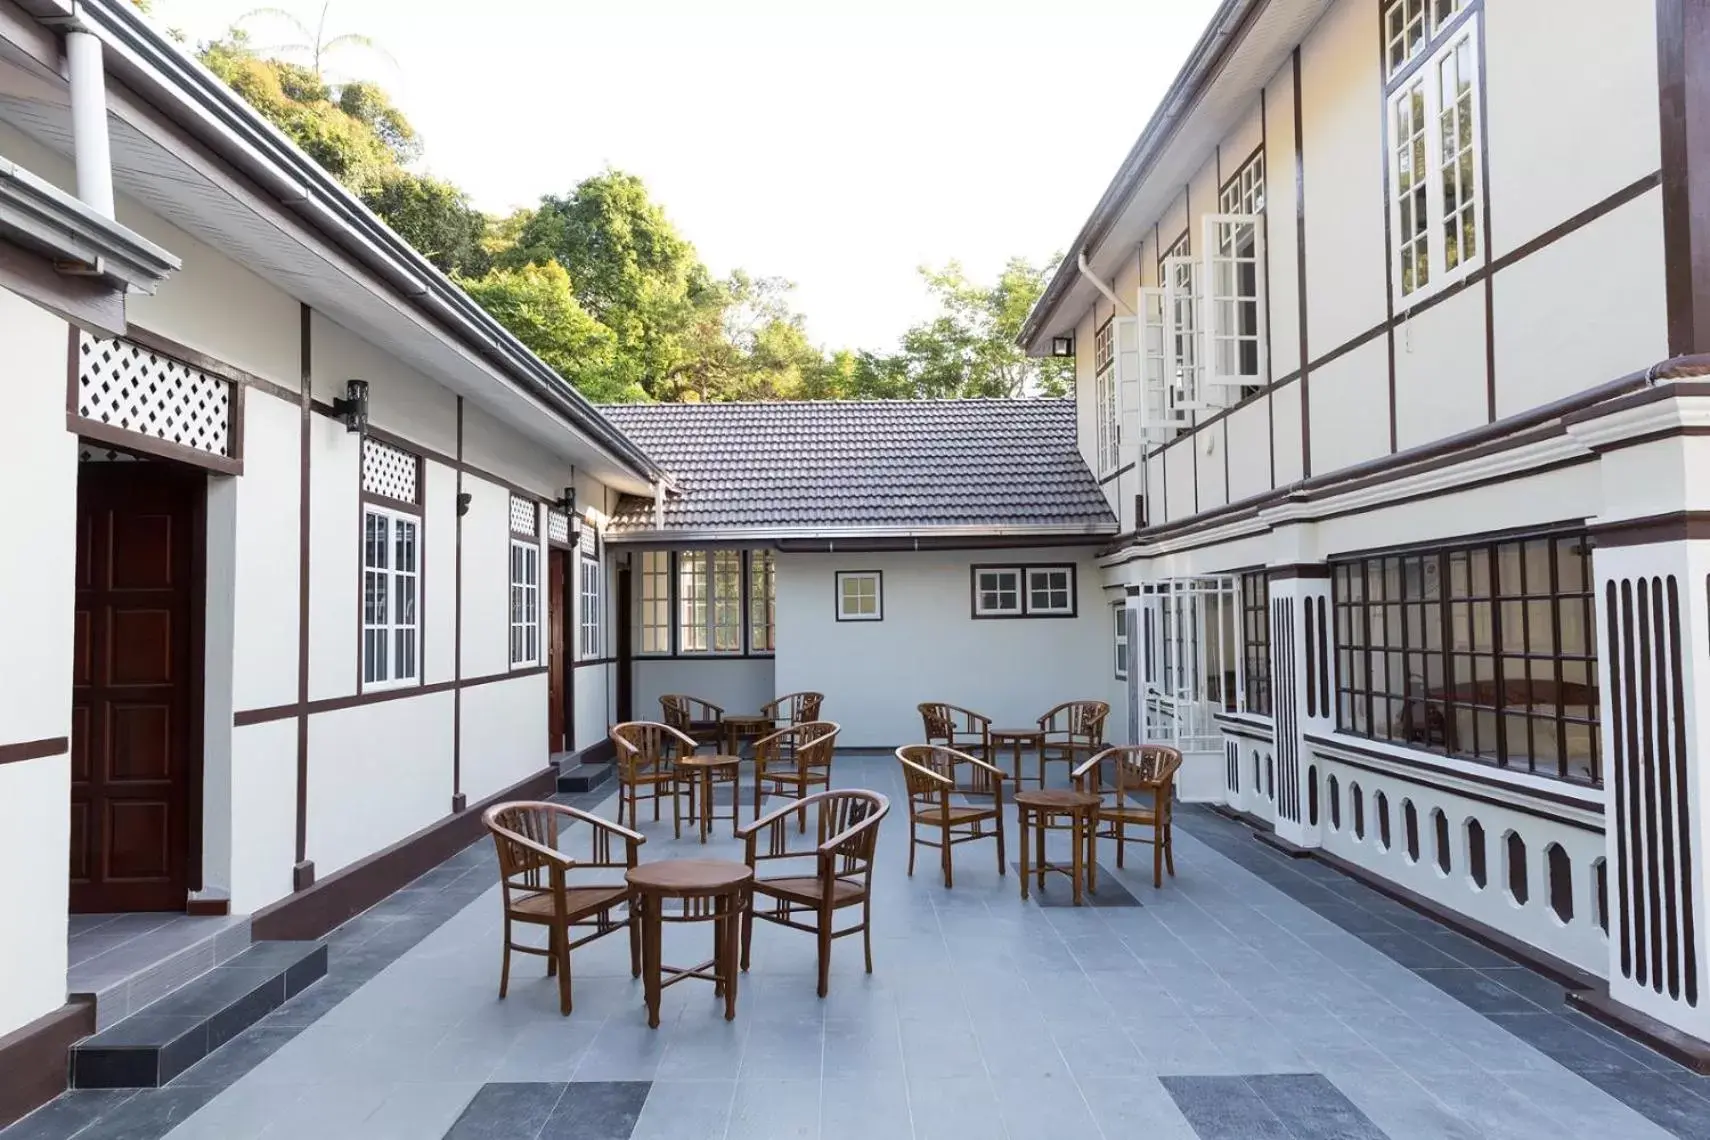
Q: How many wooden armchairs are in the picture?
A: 10